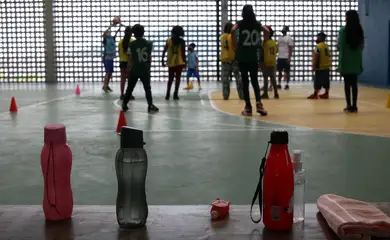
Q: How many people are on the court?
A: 11